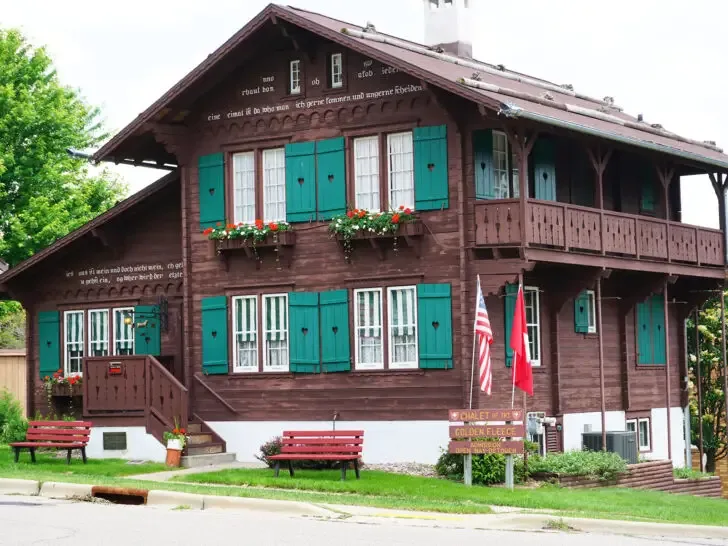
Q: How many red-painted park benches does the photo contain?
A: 2